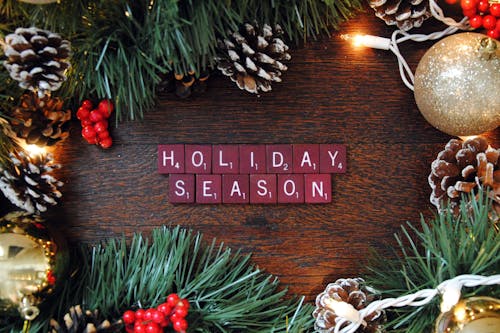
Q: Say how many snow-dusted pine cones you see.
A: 6